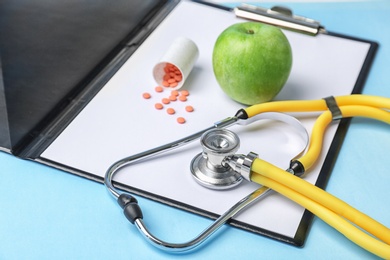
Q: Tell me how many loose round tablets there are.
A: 11